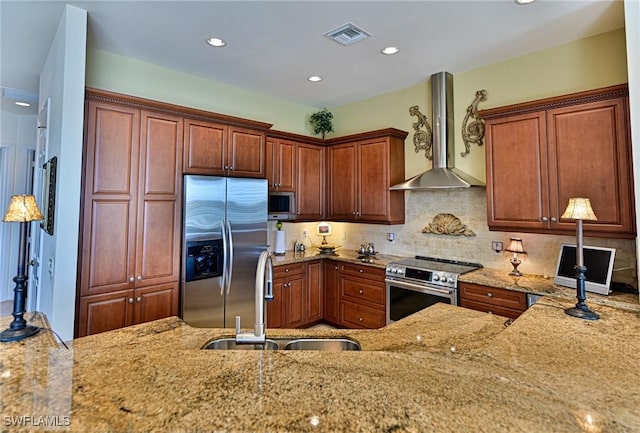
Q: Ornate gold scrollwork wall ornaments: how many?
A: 2